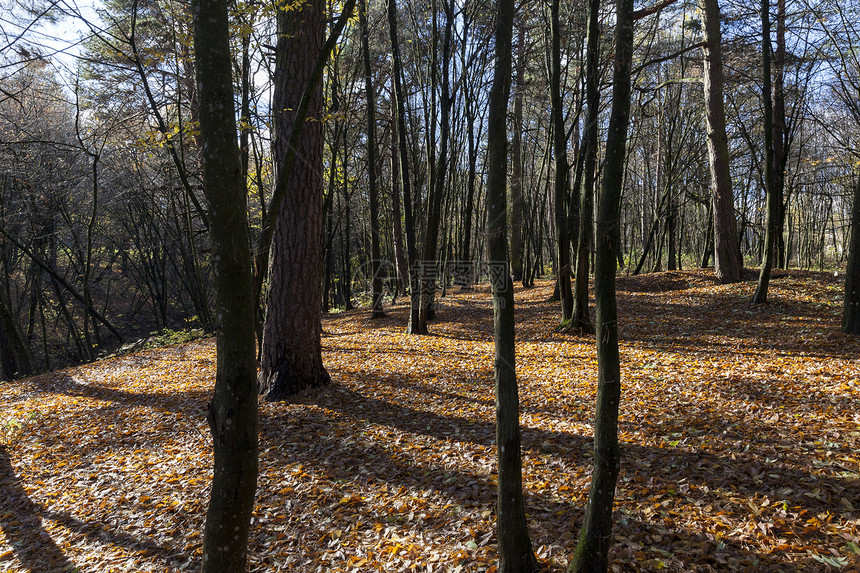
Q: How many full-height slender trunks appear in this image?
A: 3